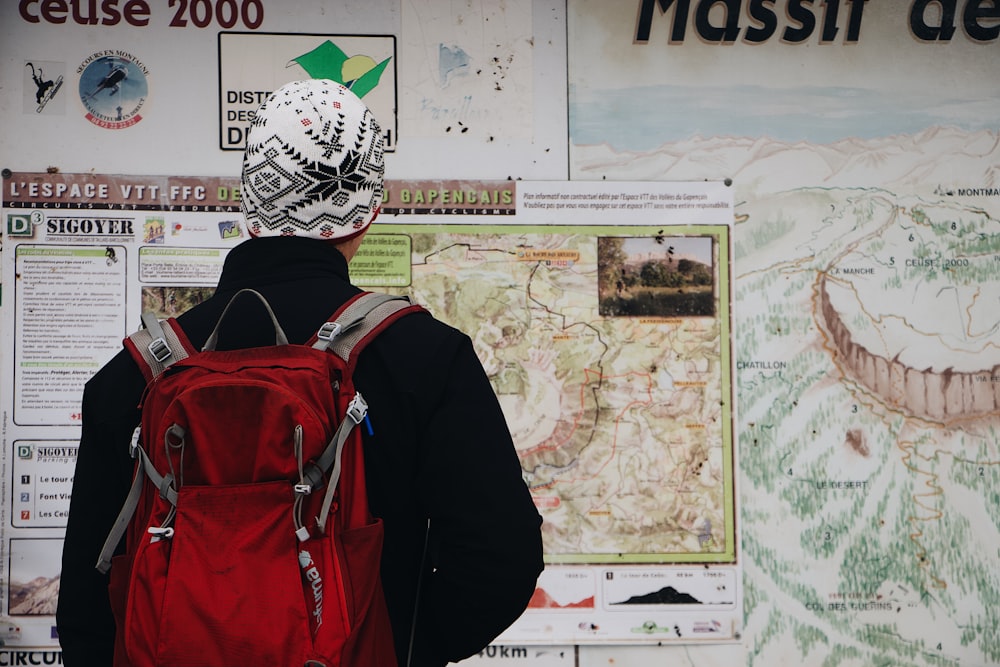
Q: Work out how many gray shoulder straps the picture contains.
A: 2